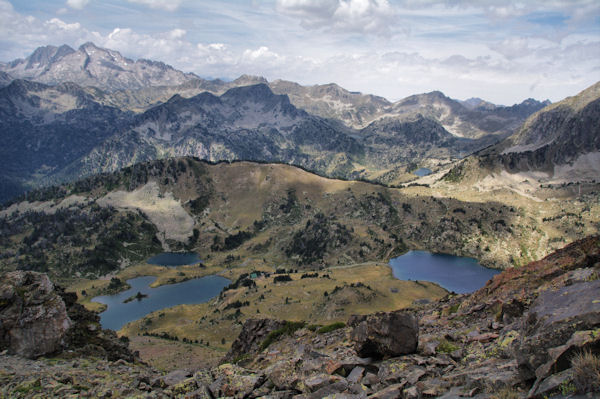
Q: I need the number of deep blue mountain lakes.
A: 4